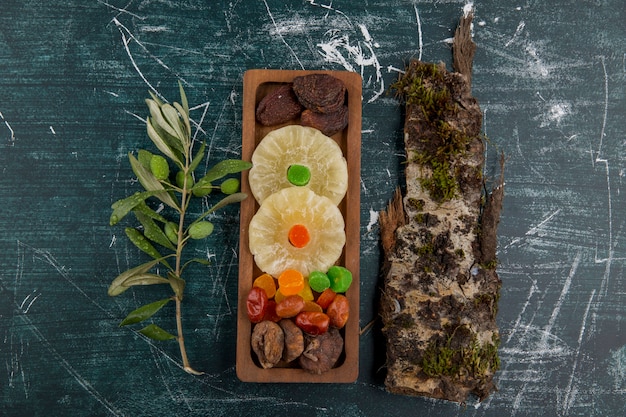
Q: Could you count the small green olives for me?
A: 6